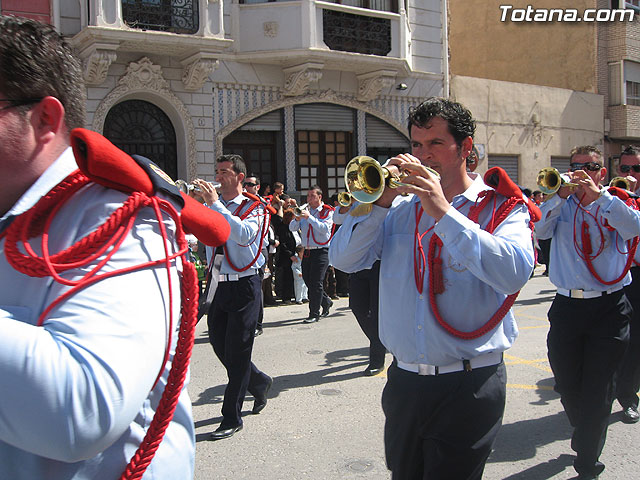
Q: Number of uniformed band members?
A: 8